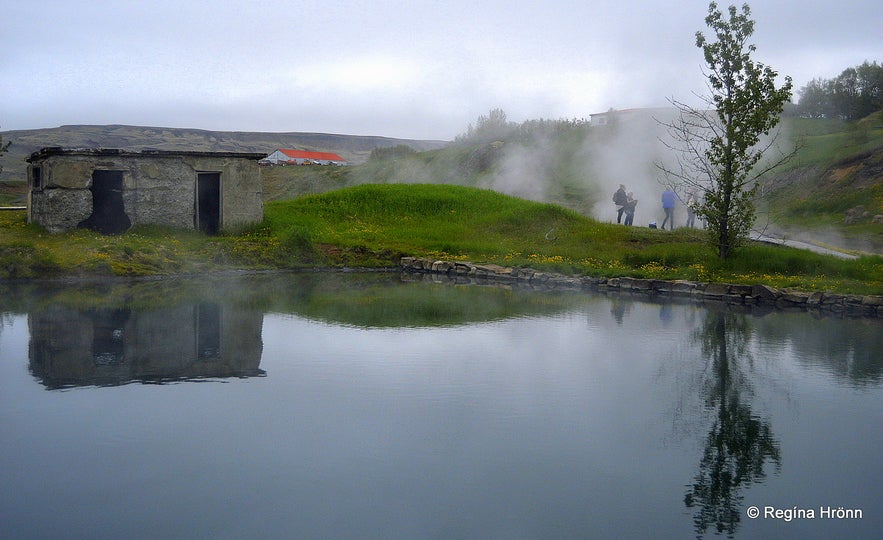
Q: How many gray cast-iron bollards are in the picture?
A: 0